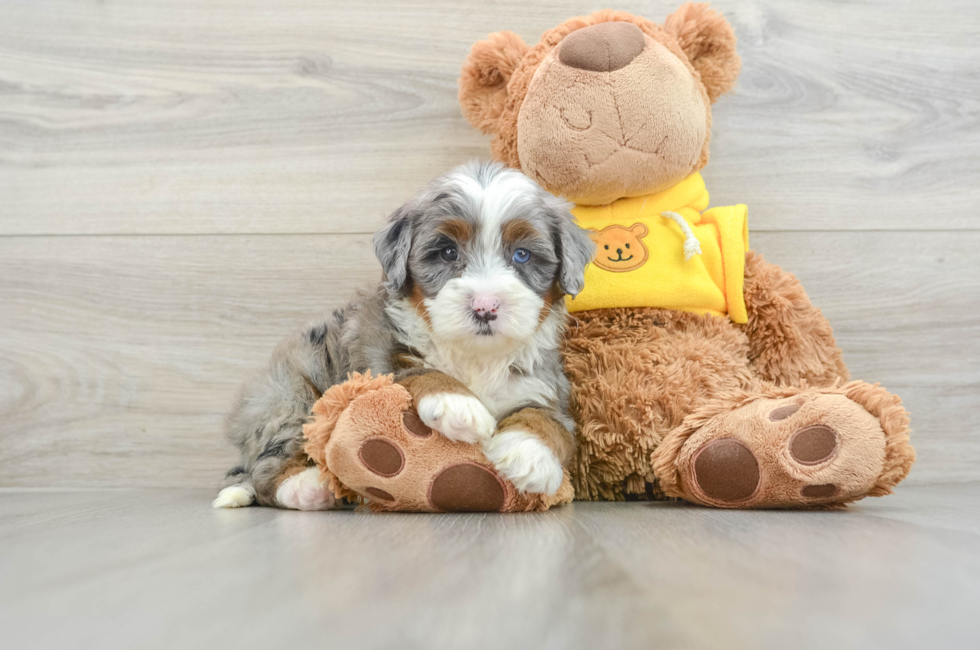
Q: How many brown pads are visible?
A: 8